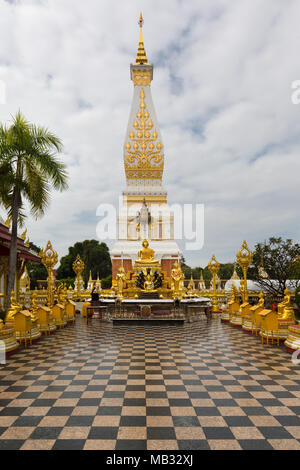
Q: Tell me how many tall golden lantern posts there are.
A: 4